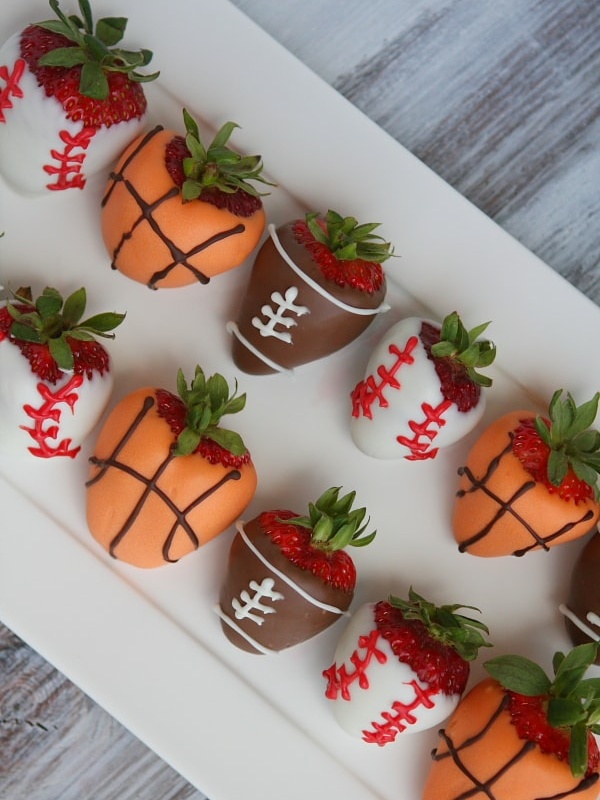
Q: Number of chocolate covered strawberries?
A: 11